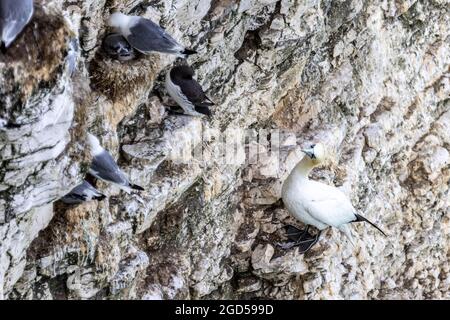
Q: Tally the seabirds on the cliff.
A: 7